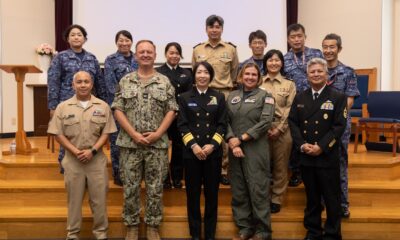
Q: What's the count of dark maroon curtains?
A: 2